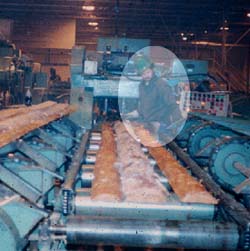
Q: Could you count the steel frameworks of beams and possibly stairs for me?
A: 1